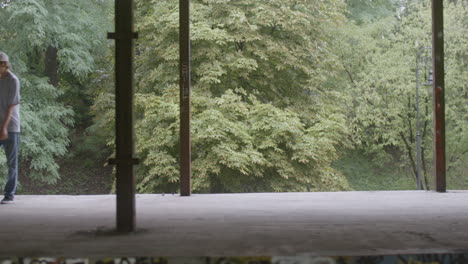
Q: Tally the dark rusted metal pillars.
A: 3